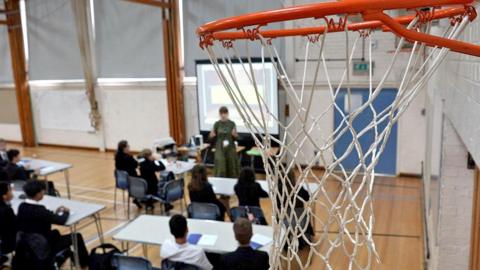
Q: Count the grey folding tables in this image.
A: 5